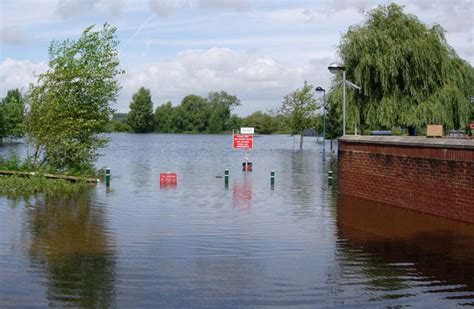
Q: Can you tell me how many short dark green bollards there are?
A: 4